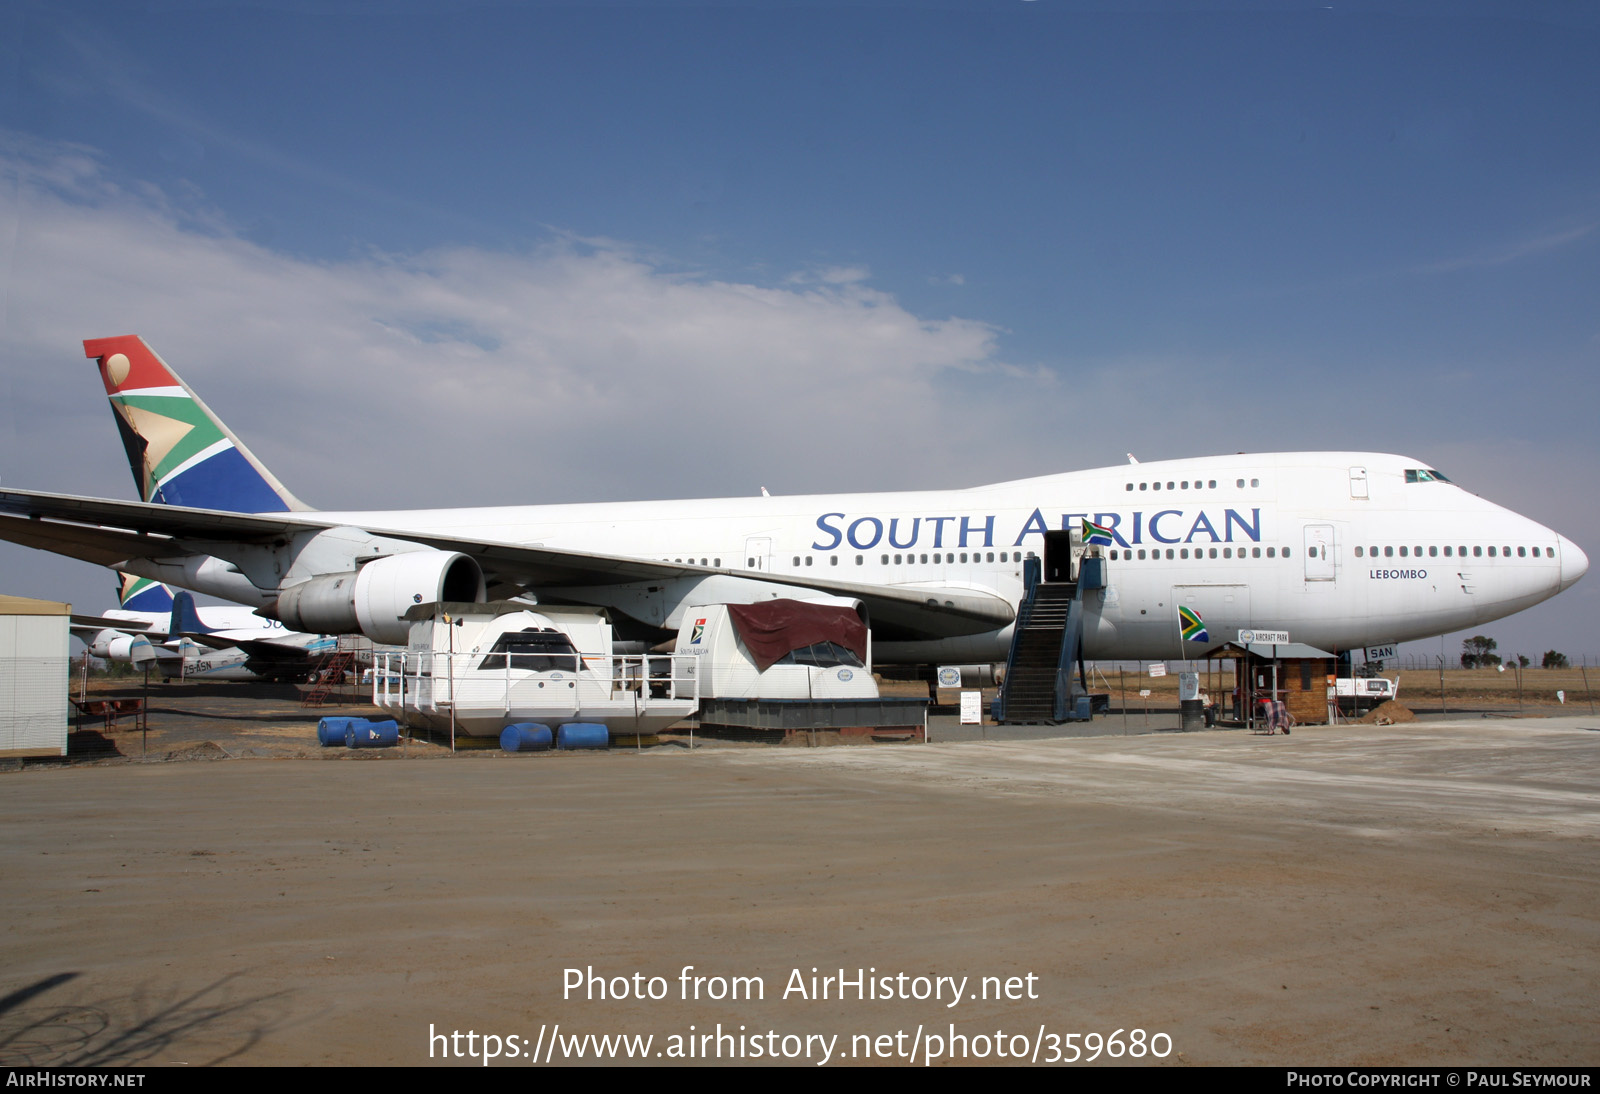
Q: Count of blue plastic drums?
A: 4